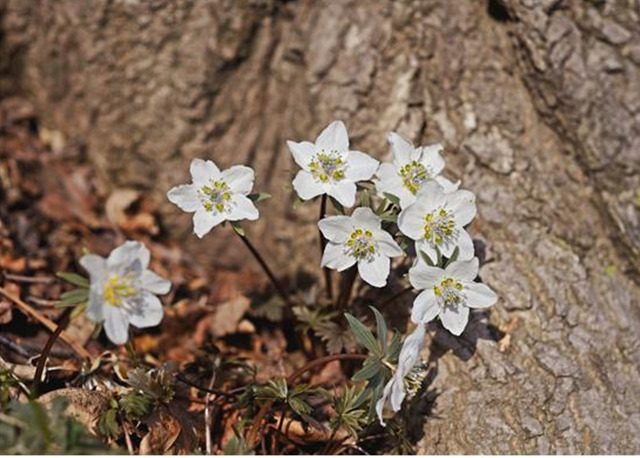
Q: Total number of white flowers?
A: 8